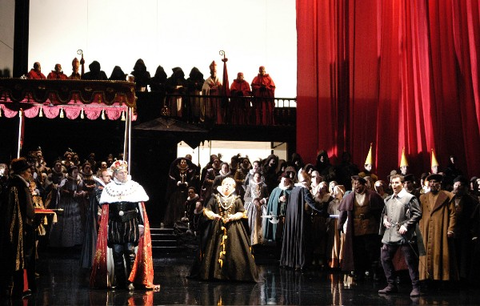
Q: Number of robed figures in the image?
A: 12